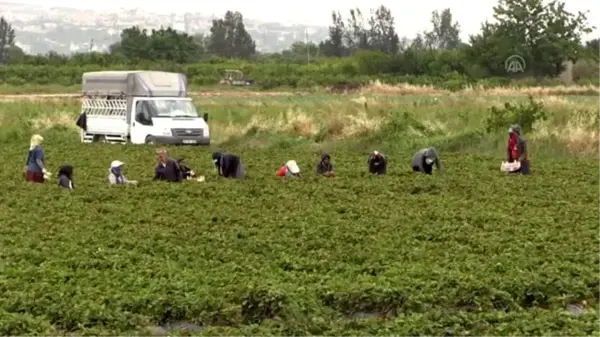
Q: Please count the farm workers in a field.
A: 11